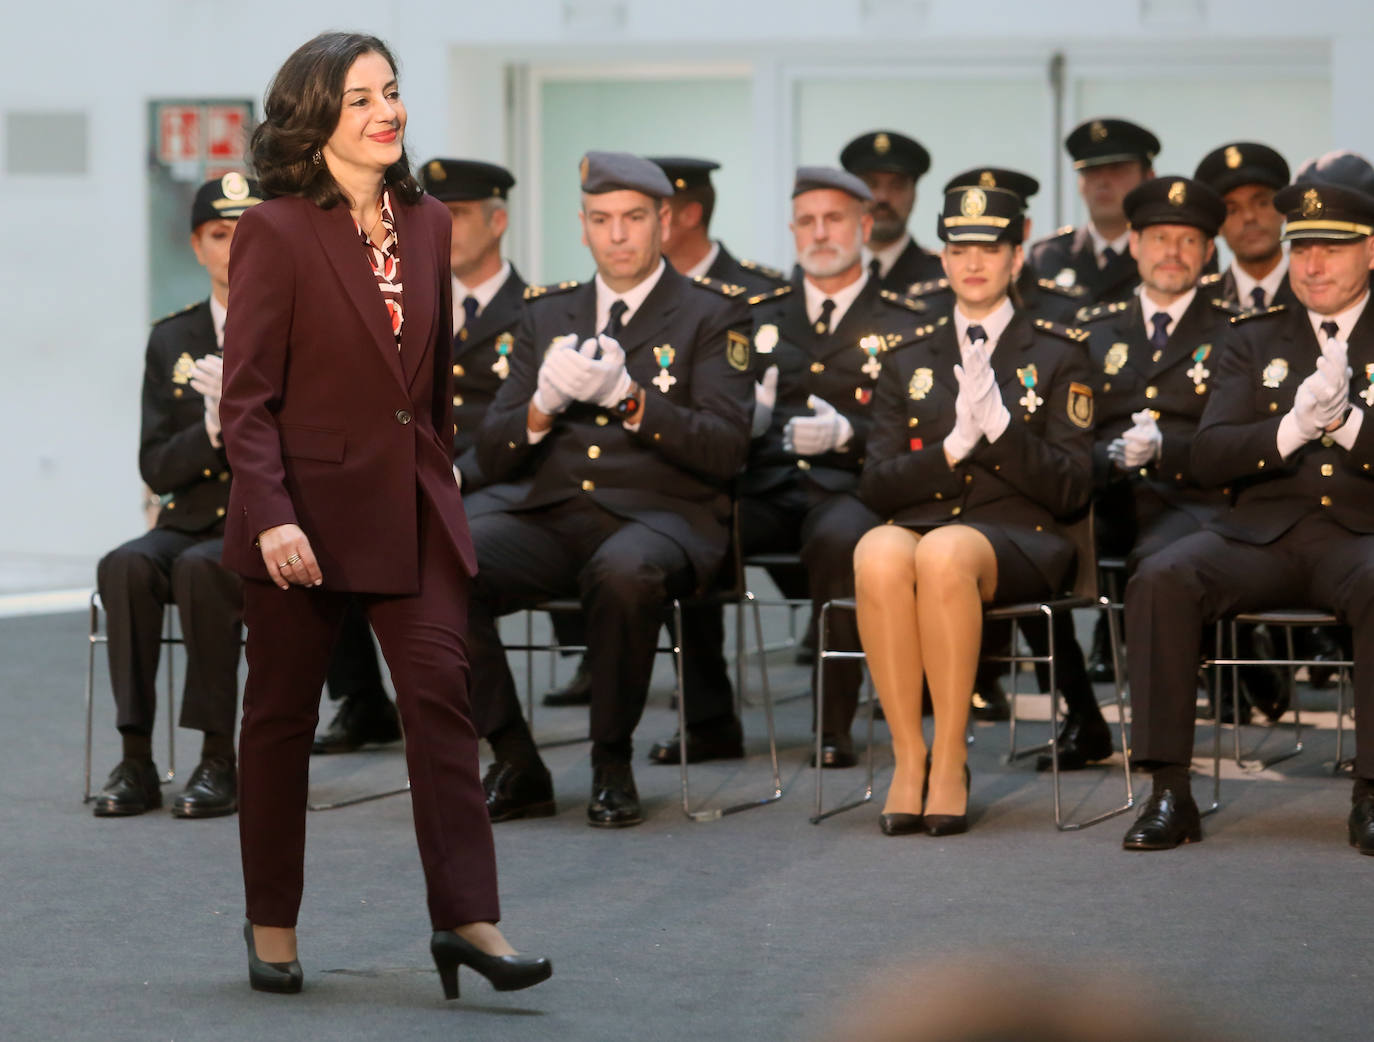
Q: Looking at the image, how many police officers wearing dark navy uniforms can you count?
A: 13